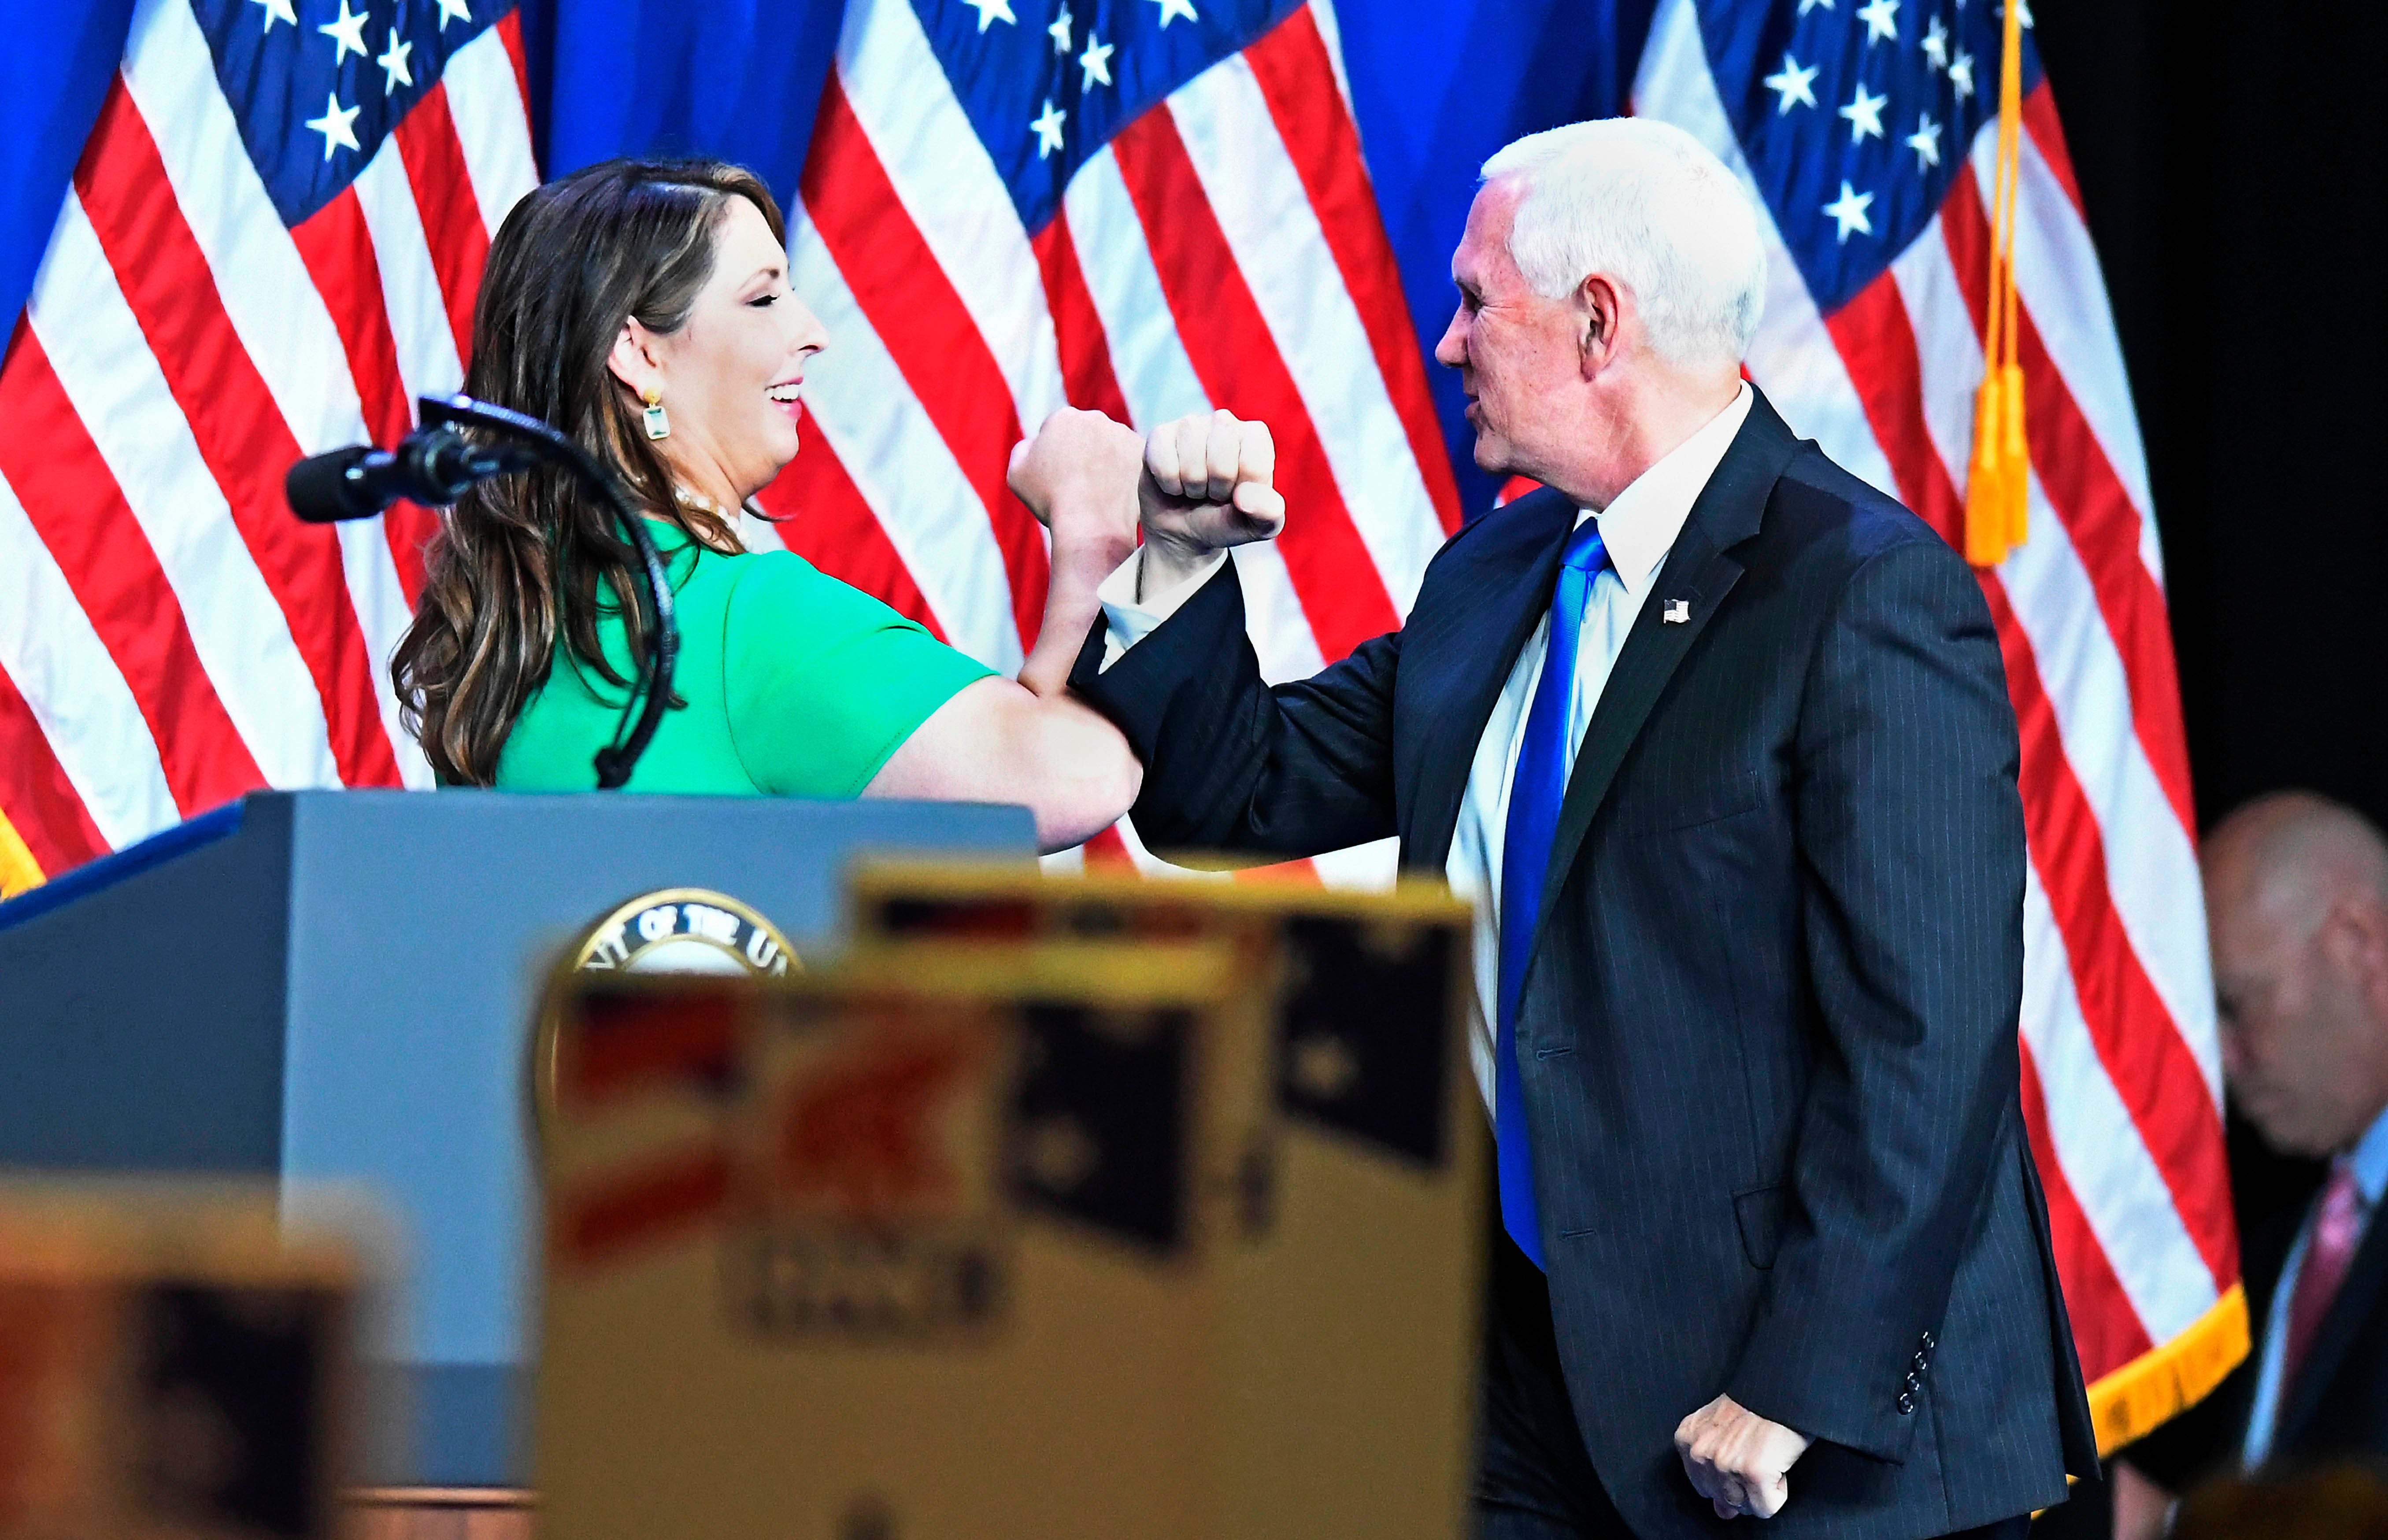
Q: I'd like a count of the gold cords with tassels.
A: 2